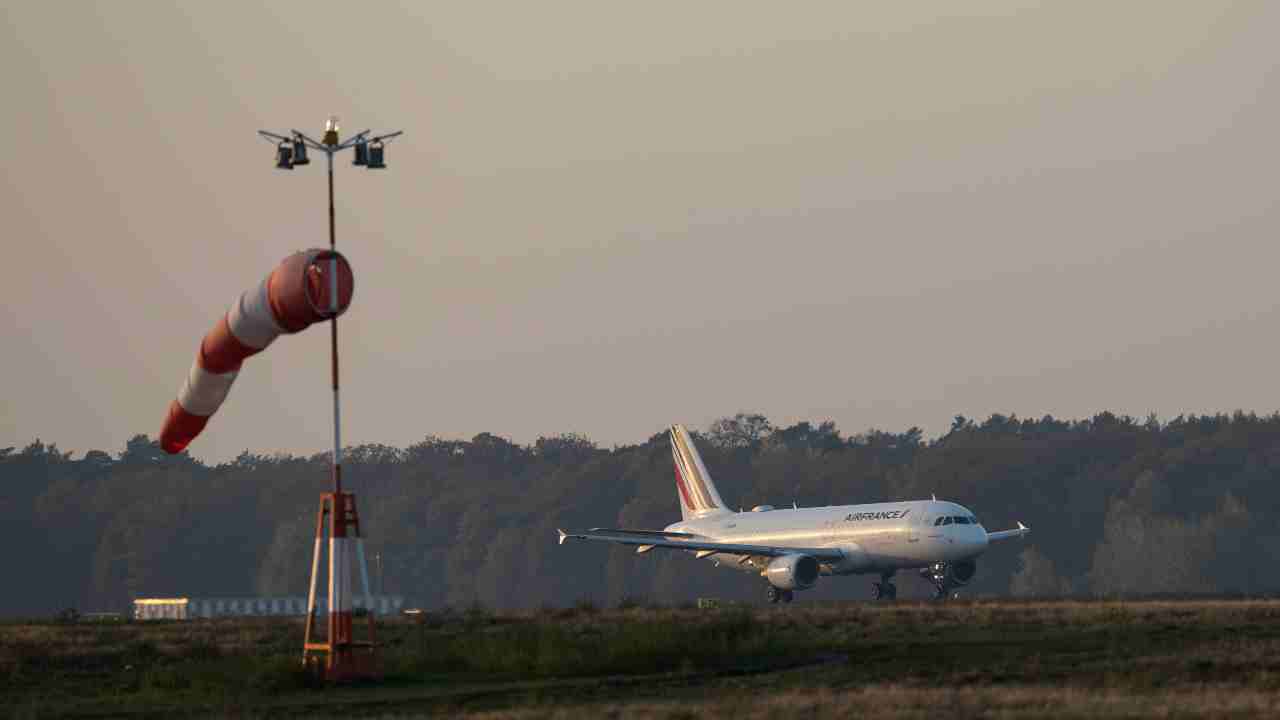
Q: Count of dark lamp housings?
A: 4